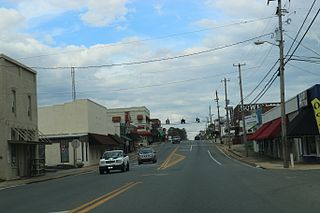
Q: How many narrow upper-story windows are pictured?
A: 2